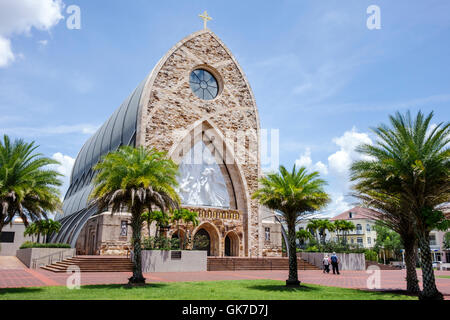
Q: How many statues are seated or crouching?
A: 1